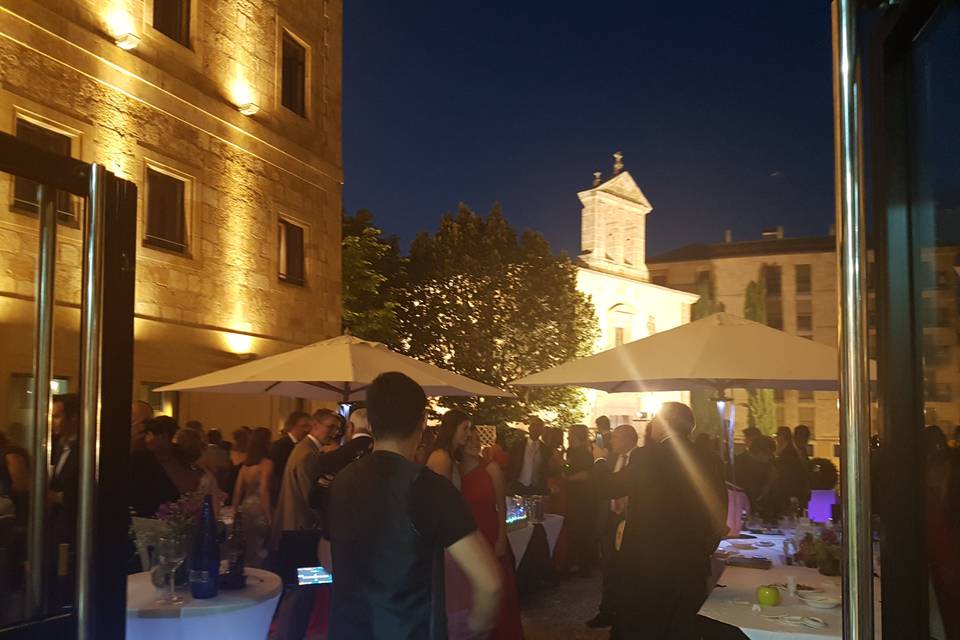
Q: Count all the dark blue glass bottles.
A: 1